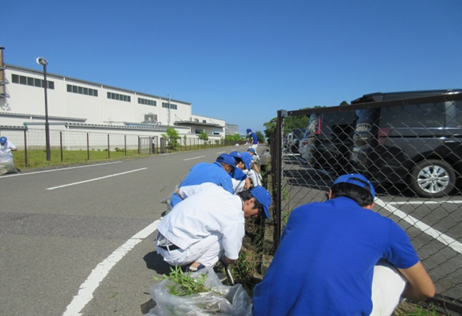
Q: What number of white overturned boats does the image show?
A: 0